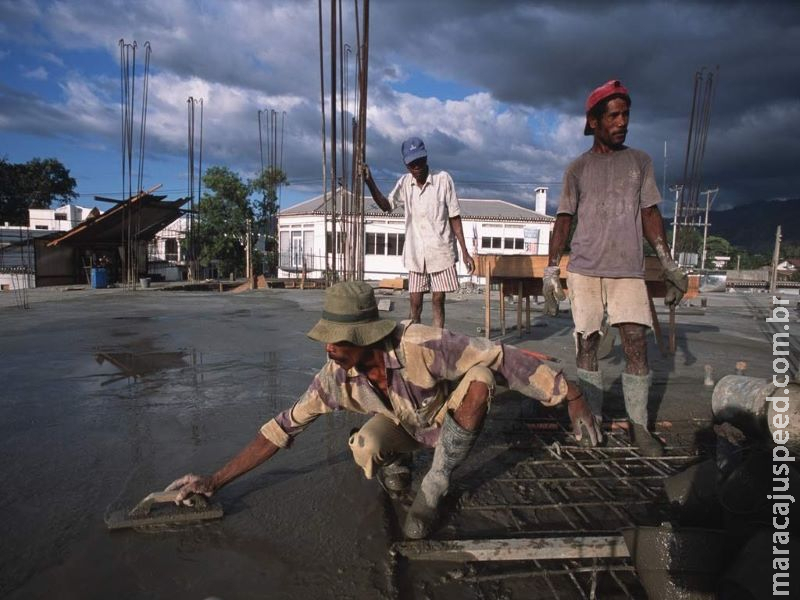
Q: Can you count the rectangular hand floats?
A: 1